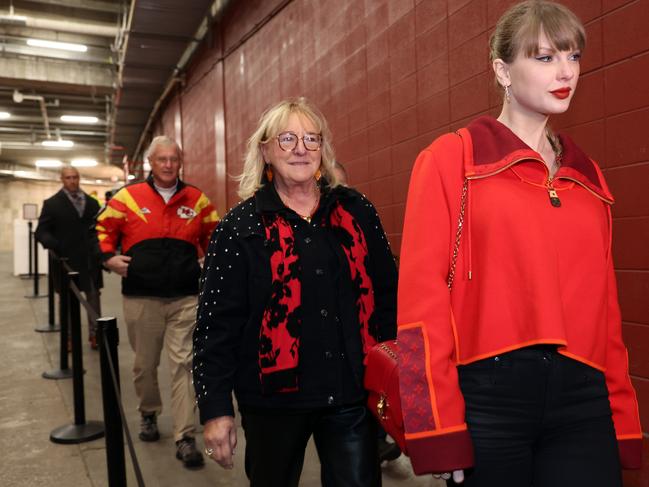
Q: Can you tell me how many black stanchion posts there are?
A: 6